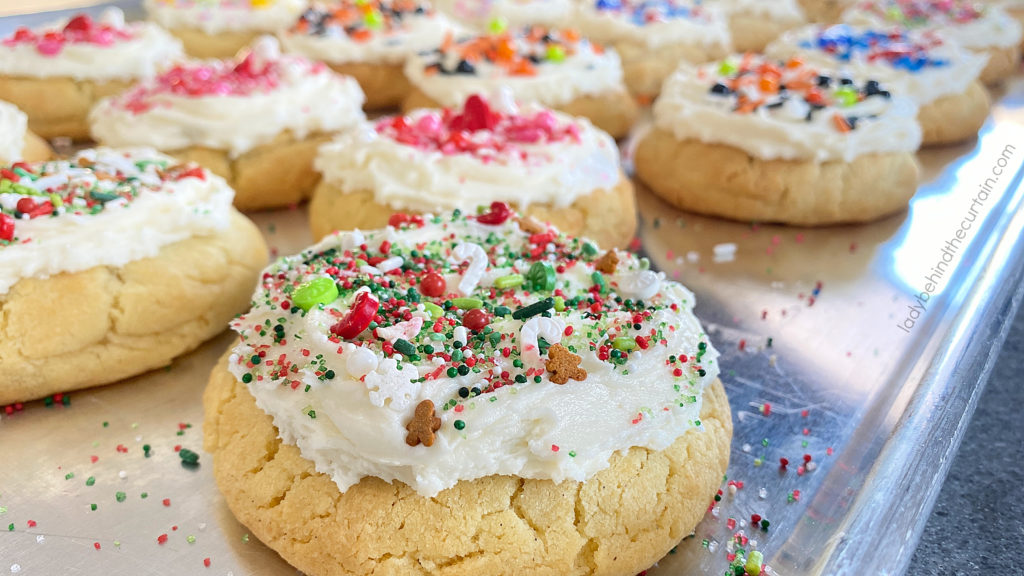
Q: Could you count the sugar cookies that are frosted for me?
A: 15